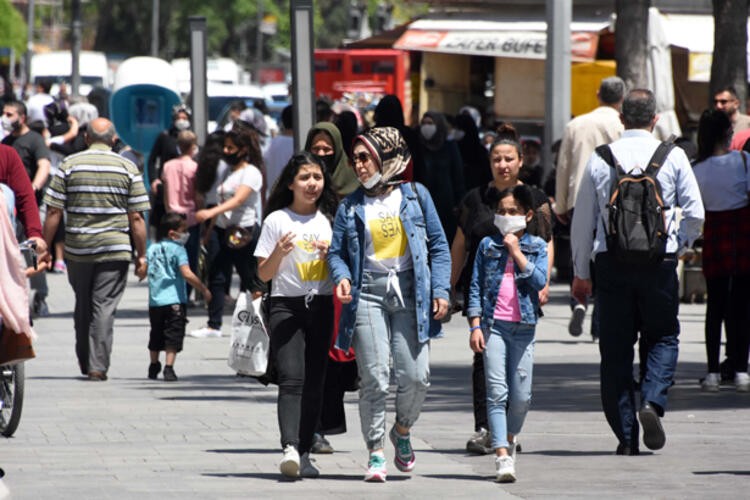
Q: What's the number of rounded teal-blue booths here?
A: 1